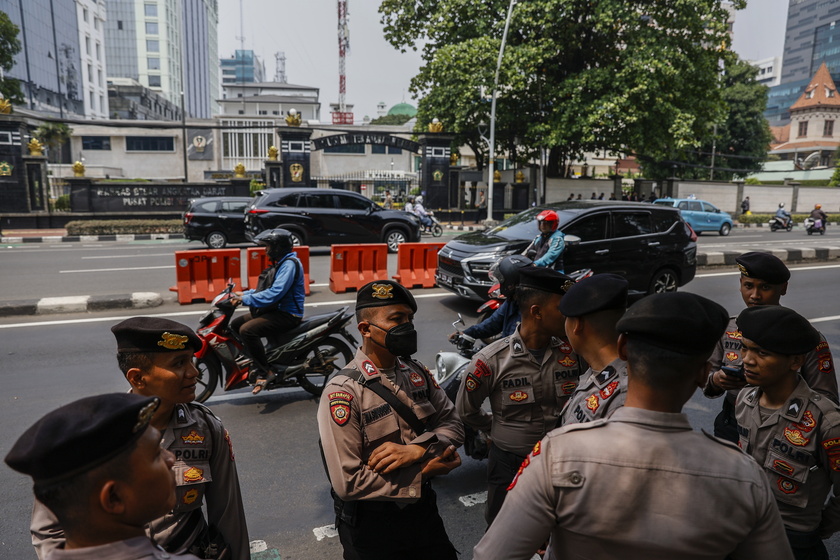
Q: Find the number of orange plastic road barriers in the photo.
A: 4